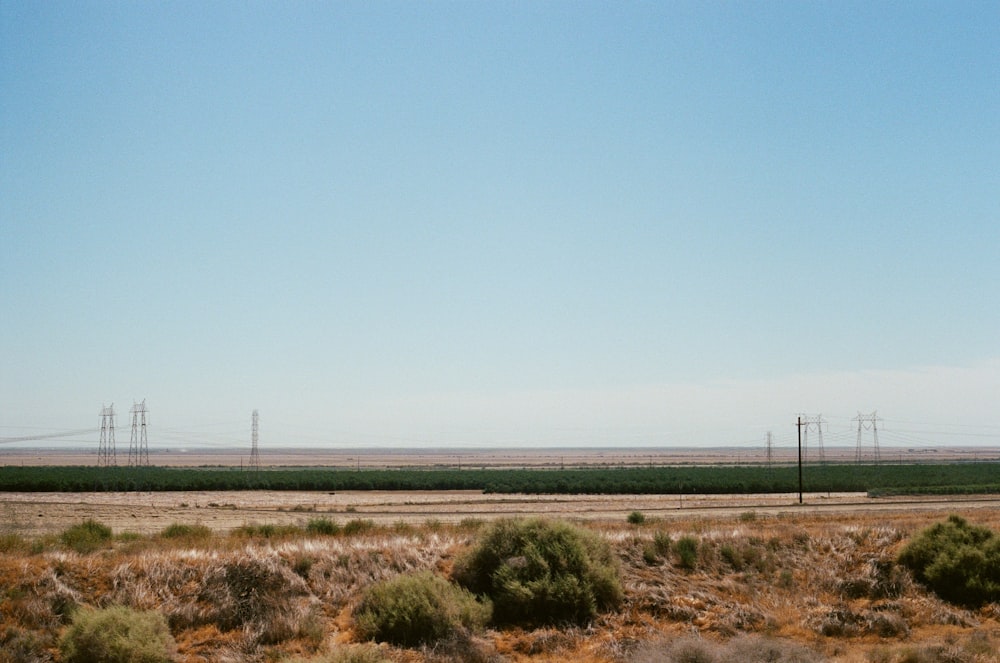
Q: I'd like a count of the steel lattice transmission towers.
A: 6